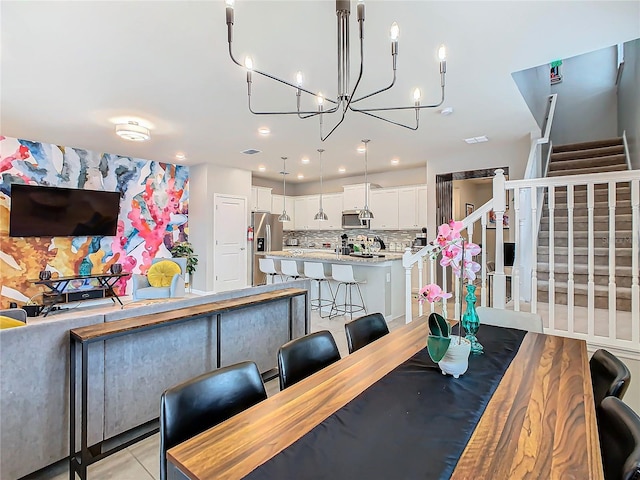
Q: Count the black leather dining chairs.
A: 5